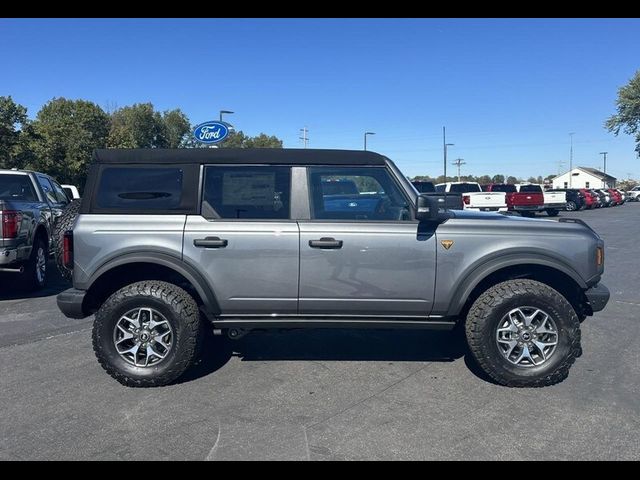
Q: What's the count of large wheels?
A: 2